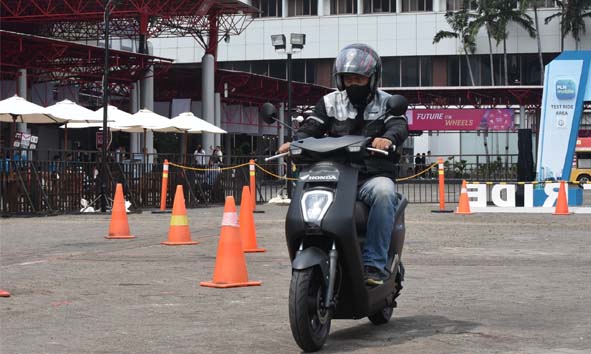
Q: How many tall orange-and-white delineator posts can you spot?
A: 3